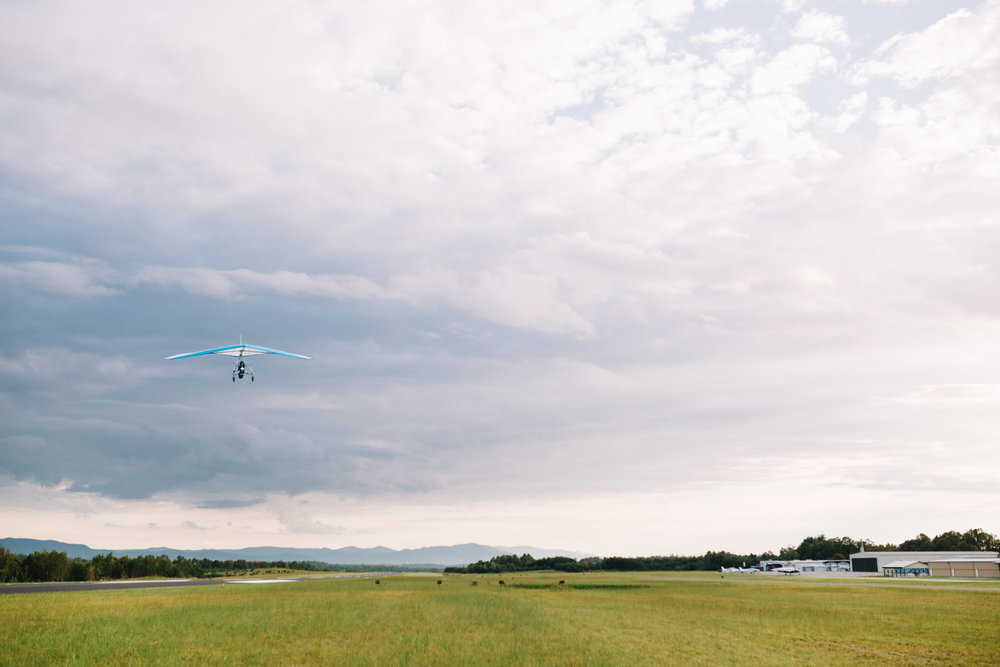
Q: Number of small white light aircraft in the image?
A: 3